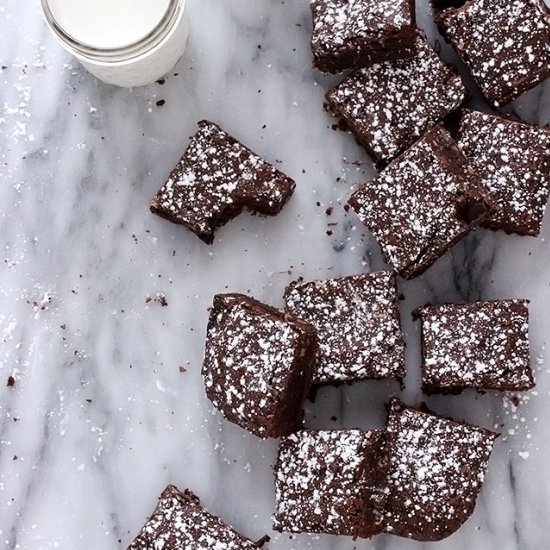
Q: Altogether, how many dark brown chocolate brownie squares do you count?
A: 12